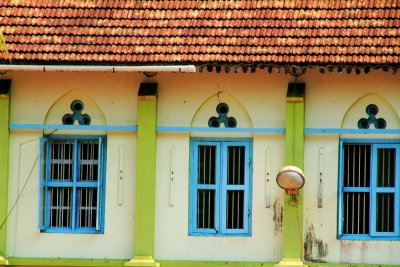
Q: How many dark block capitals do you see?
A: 3